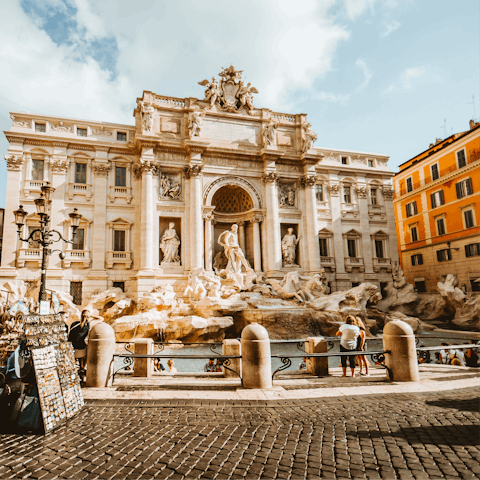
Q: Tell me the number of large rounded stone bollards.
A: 3